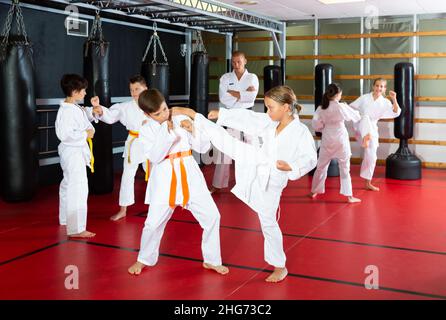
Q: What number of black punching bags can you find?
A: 7